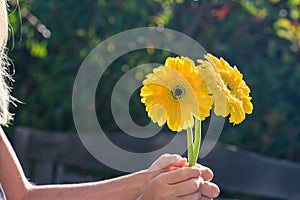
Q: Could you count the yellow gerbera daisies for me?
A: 2